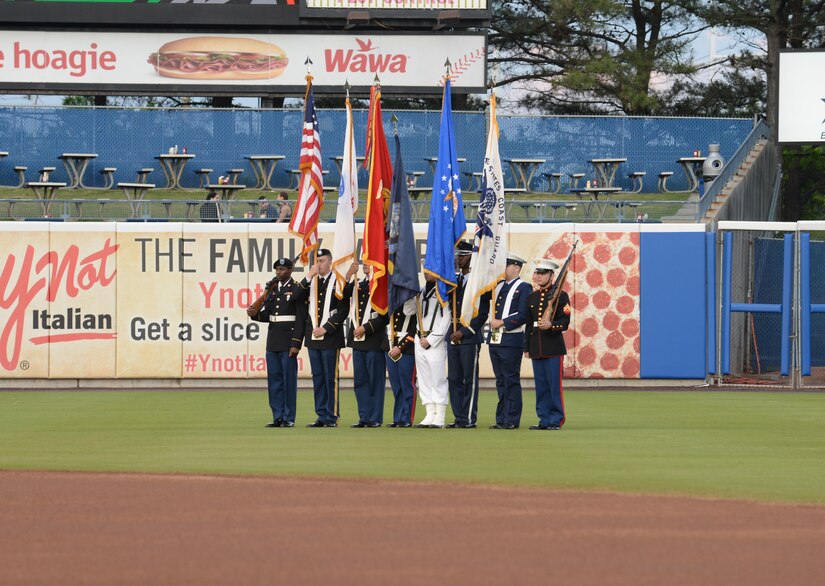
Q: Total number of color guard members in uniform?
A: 8